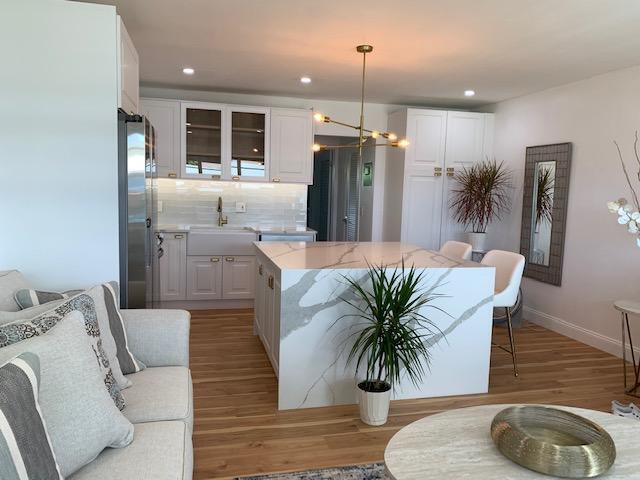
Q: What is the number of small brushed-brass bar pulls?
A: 13